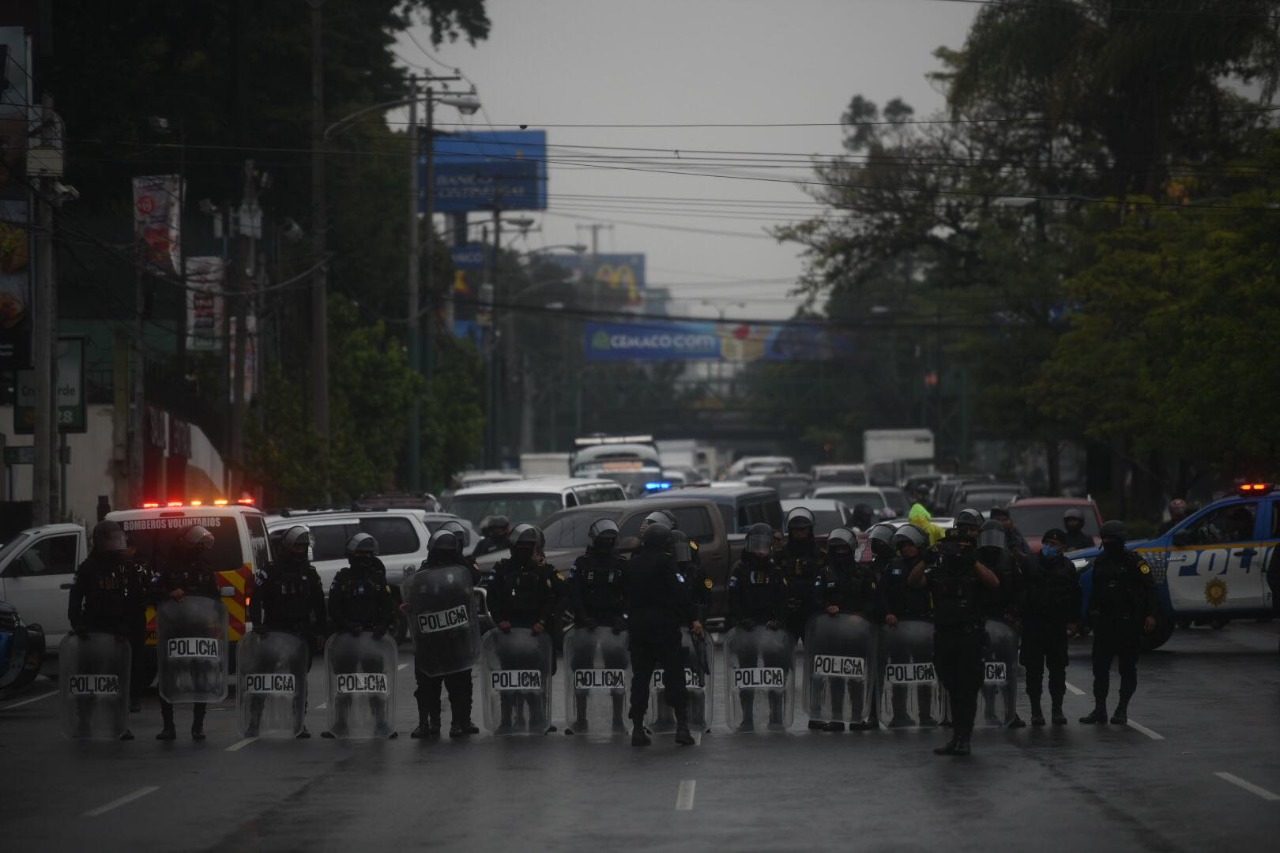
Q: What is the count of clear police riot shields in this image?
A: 12